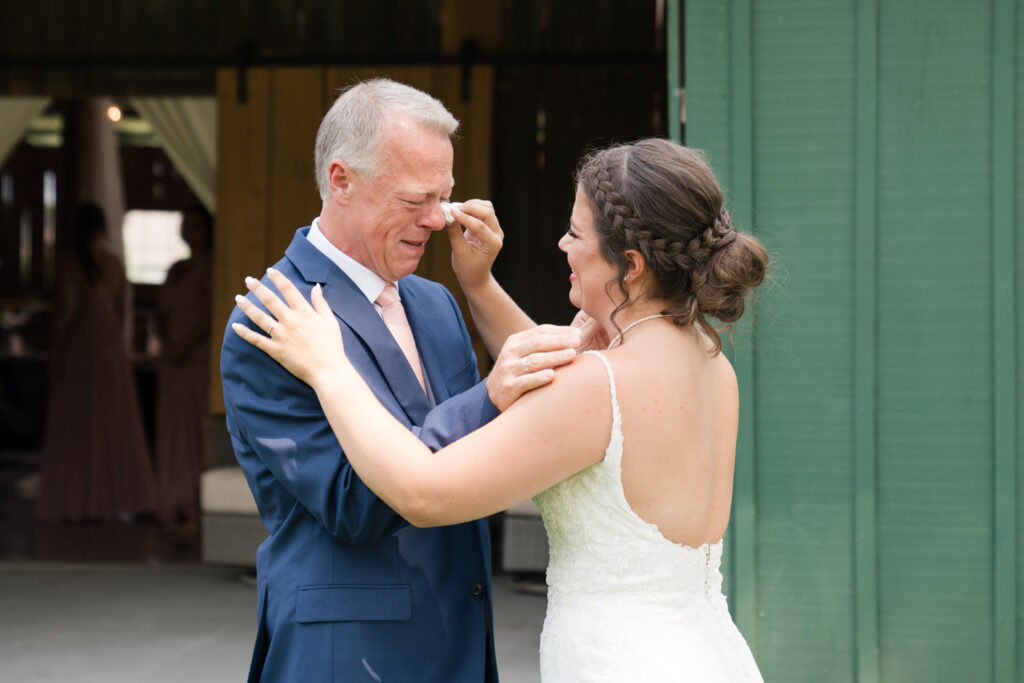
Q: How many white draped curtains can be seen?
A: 2